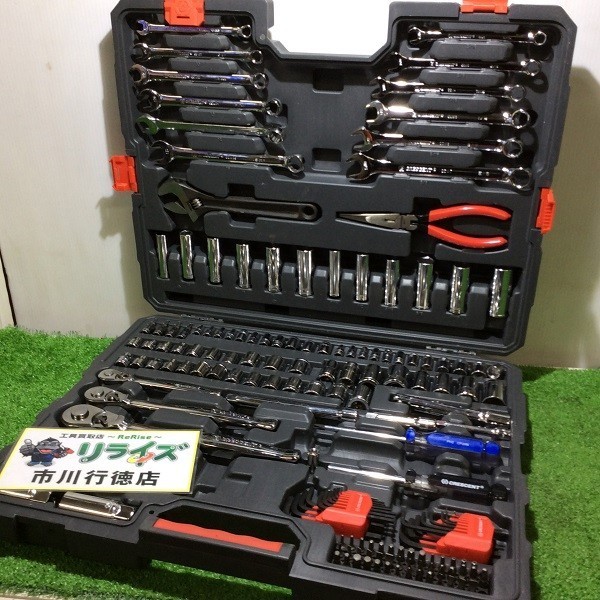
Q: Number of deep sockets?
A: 12